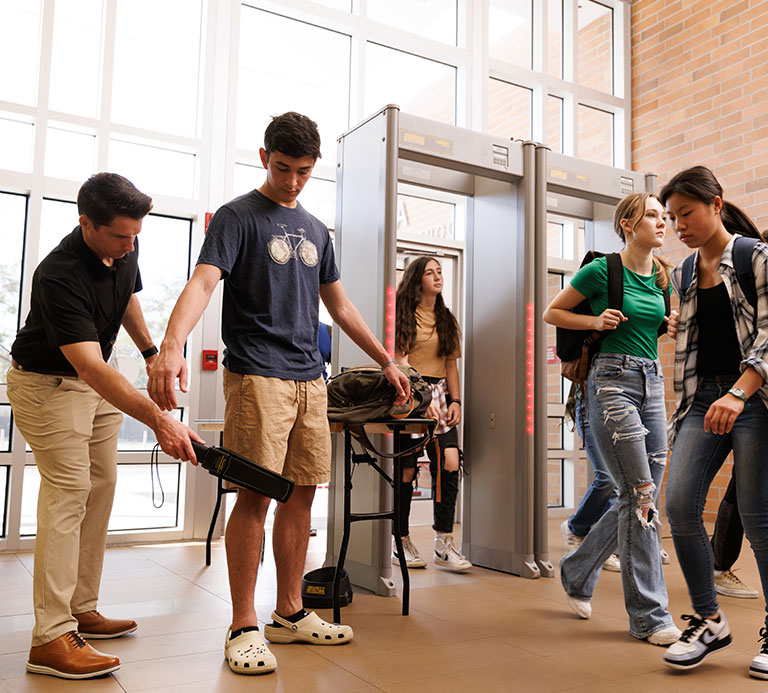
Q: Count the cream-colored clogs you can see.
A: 2